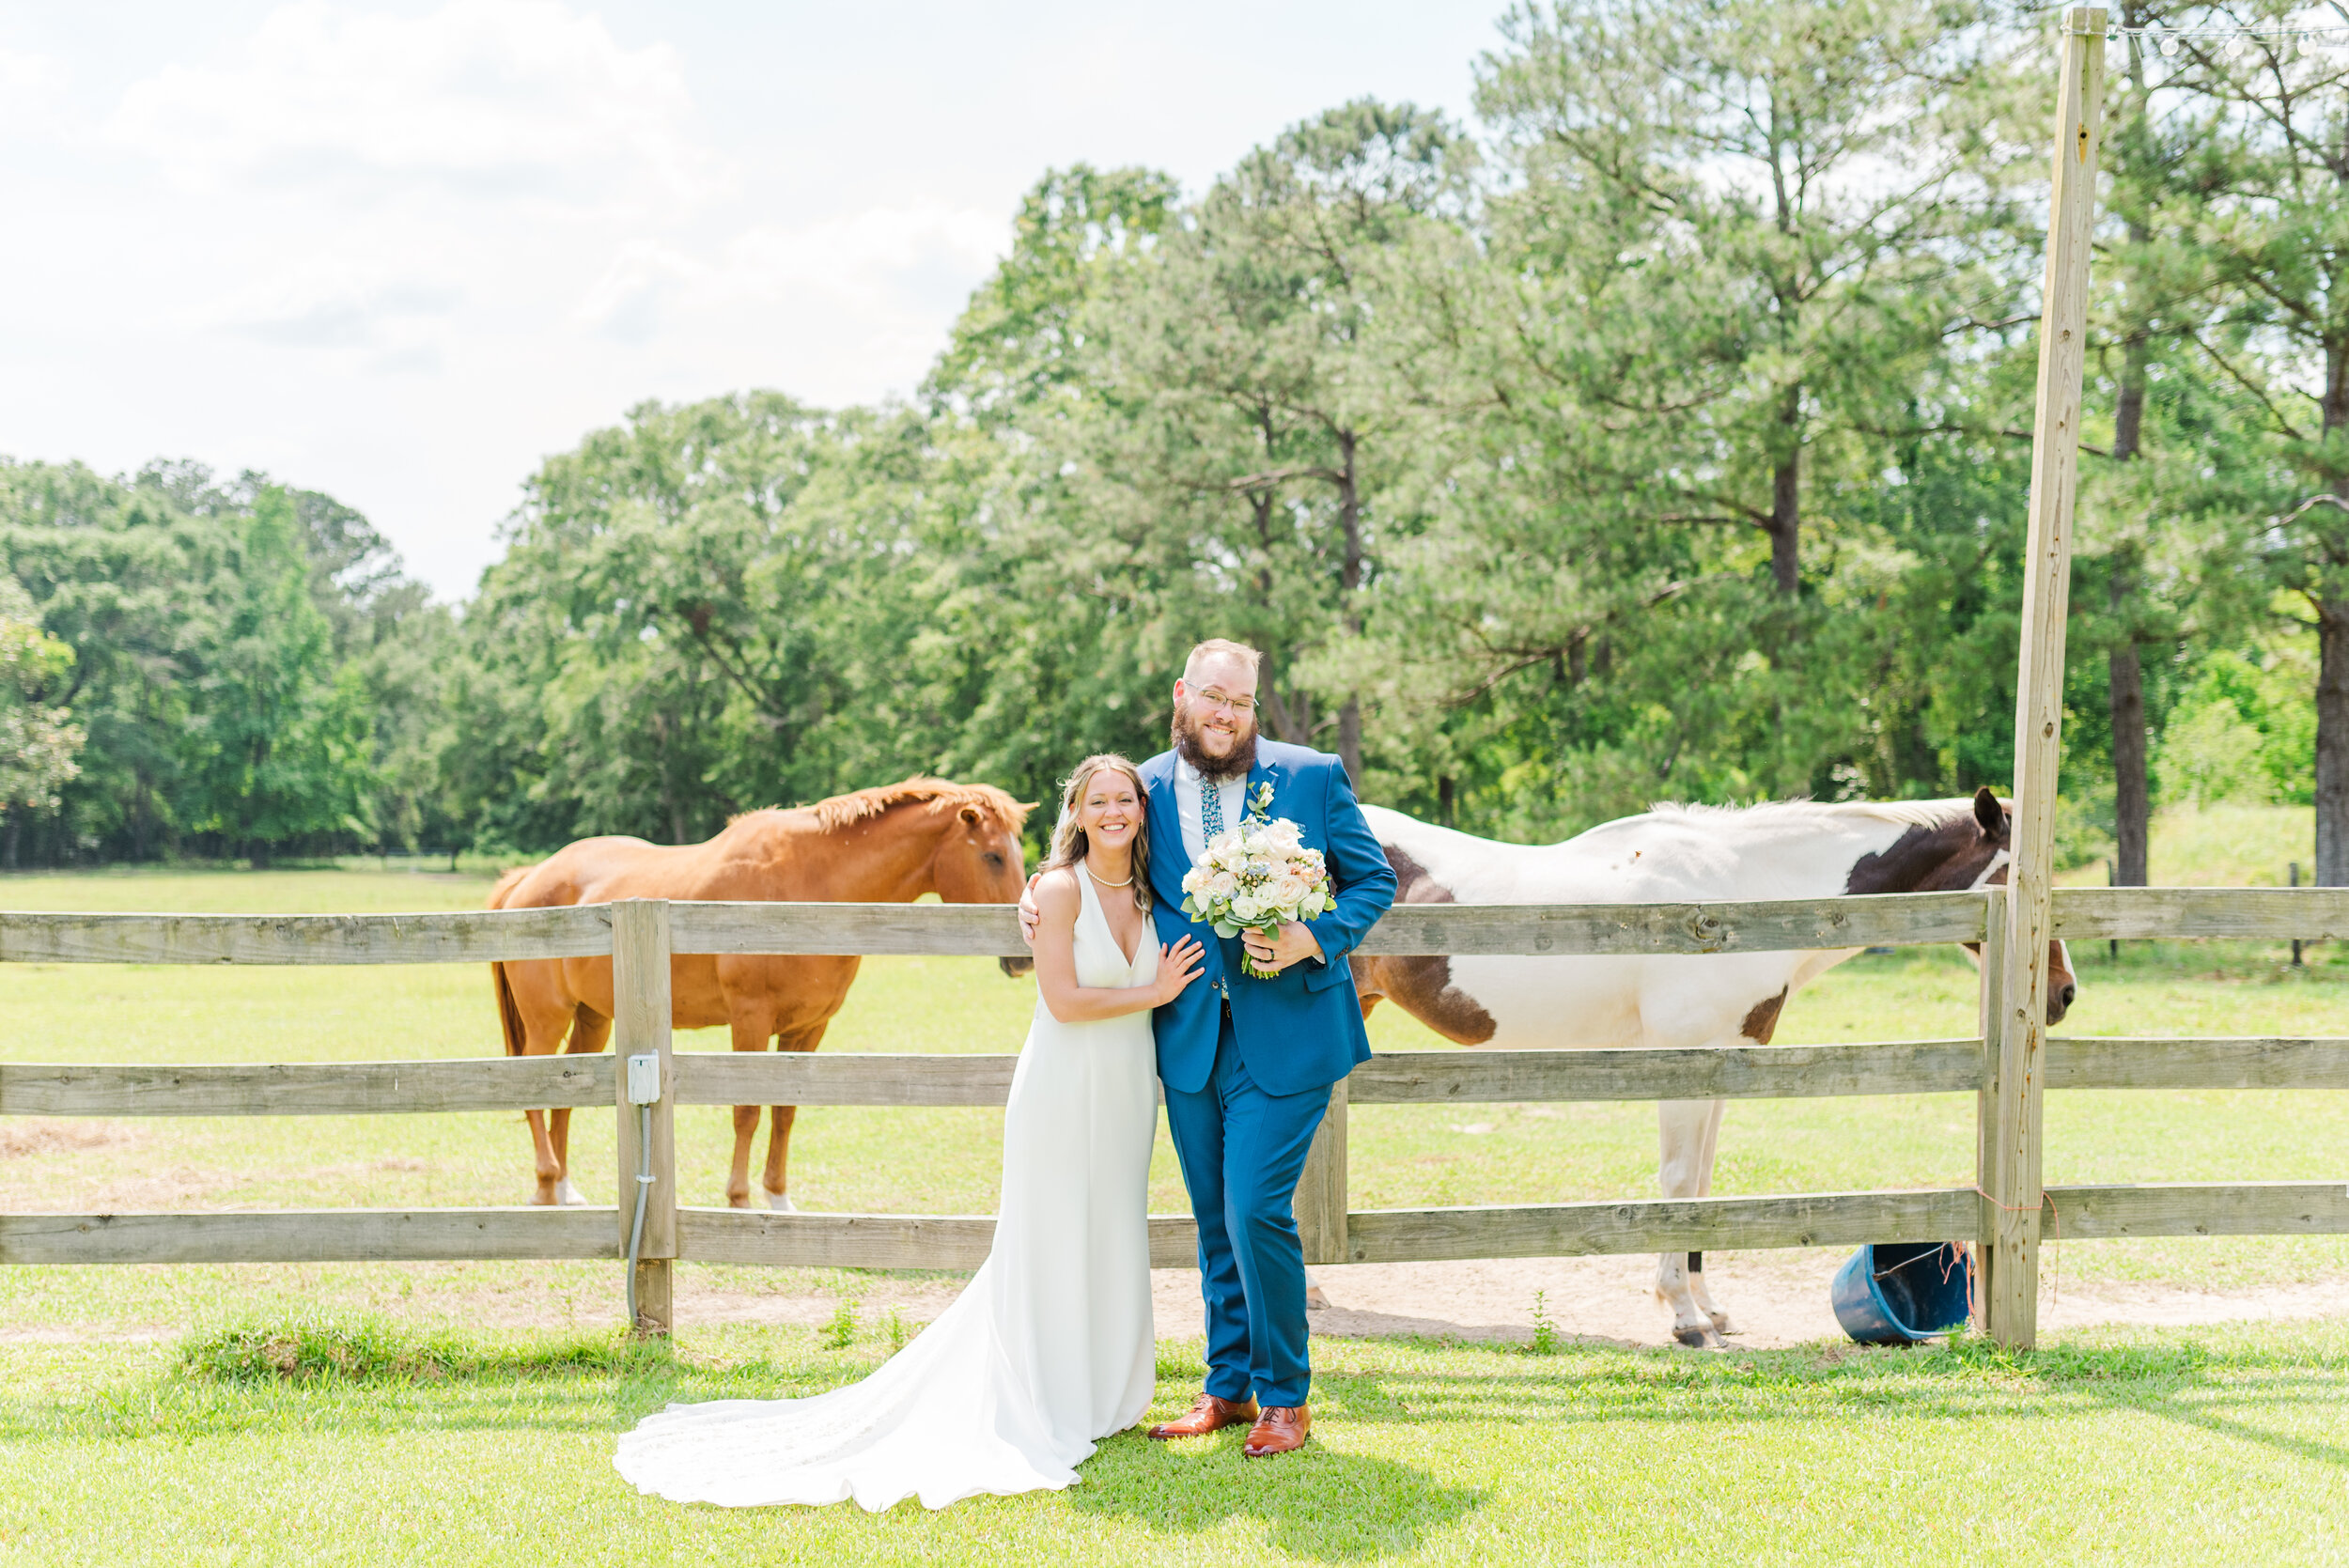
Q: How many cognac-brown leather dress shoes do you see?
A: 2